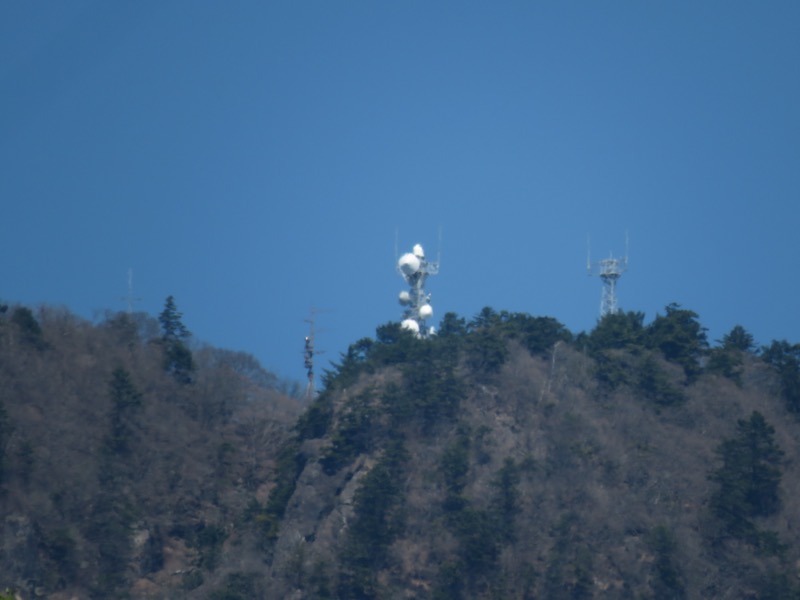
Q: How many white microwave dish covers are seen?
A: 5